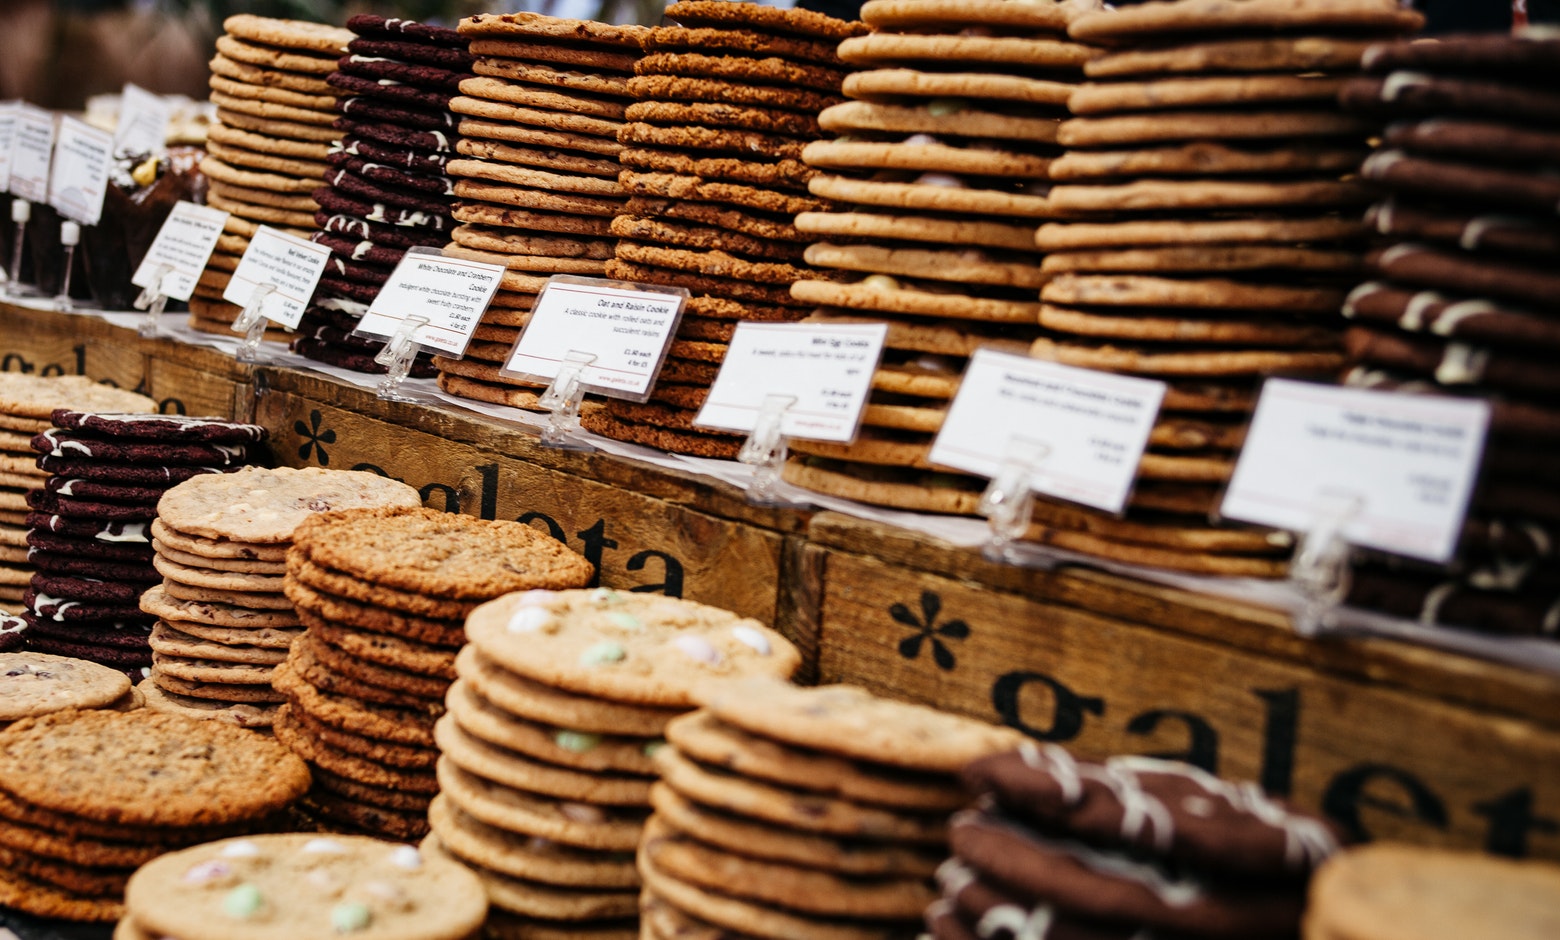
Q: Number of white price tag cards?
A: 11